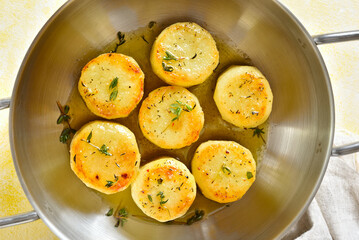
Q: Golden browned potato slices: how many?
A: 7